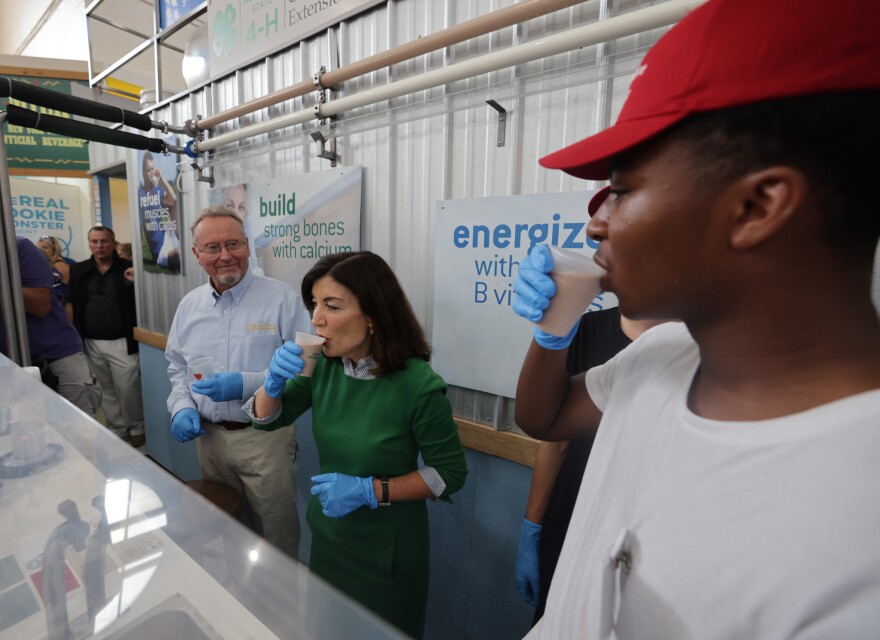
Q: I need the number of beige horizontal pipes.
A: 2